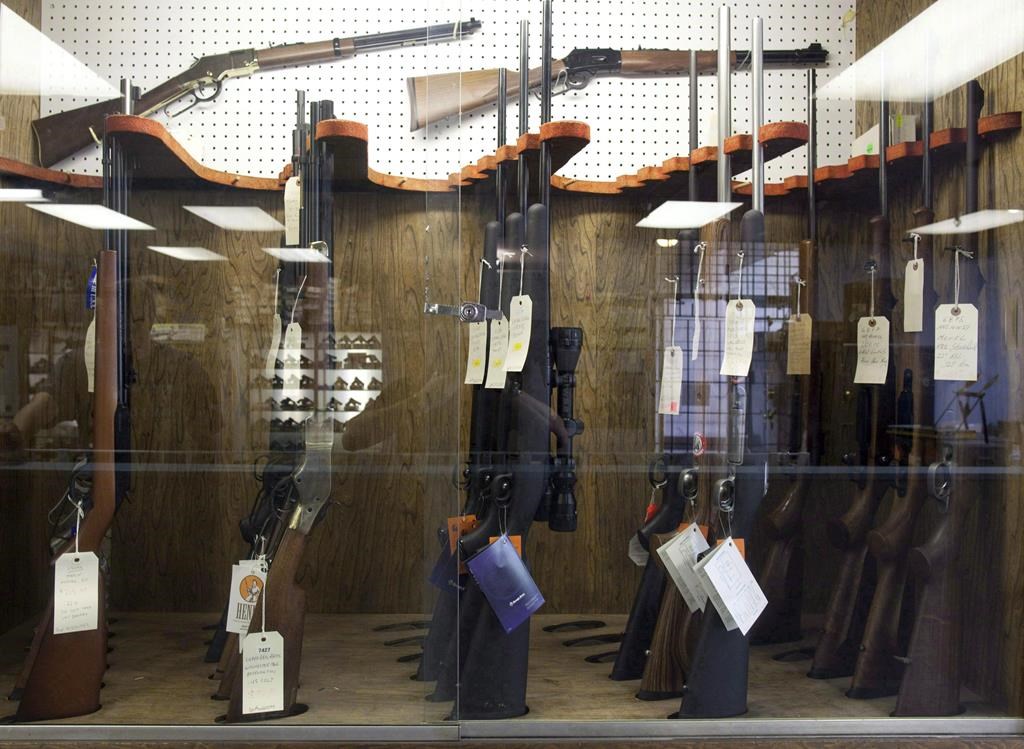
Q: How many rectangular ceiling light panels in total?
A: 9